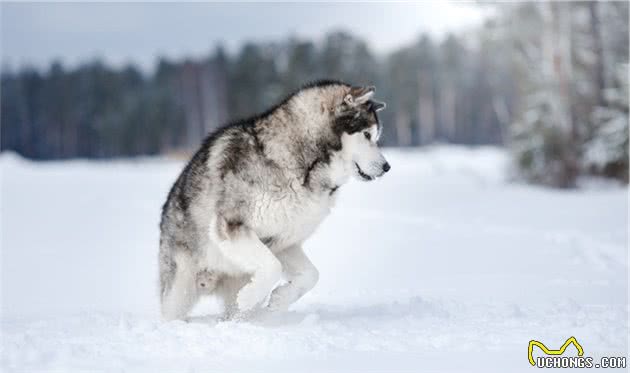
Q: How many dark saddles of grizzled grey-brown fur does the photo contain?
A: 1